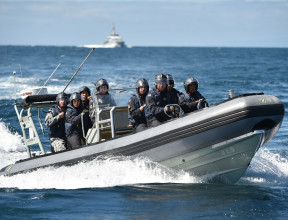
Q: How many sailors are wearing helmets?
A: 8